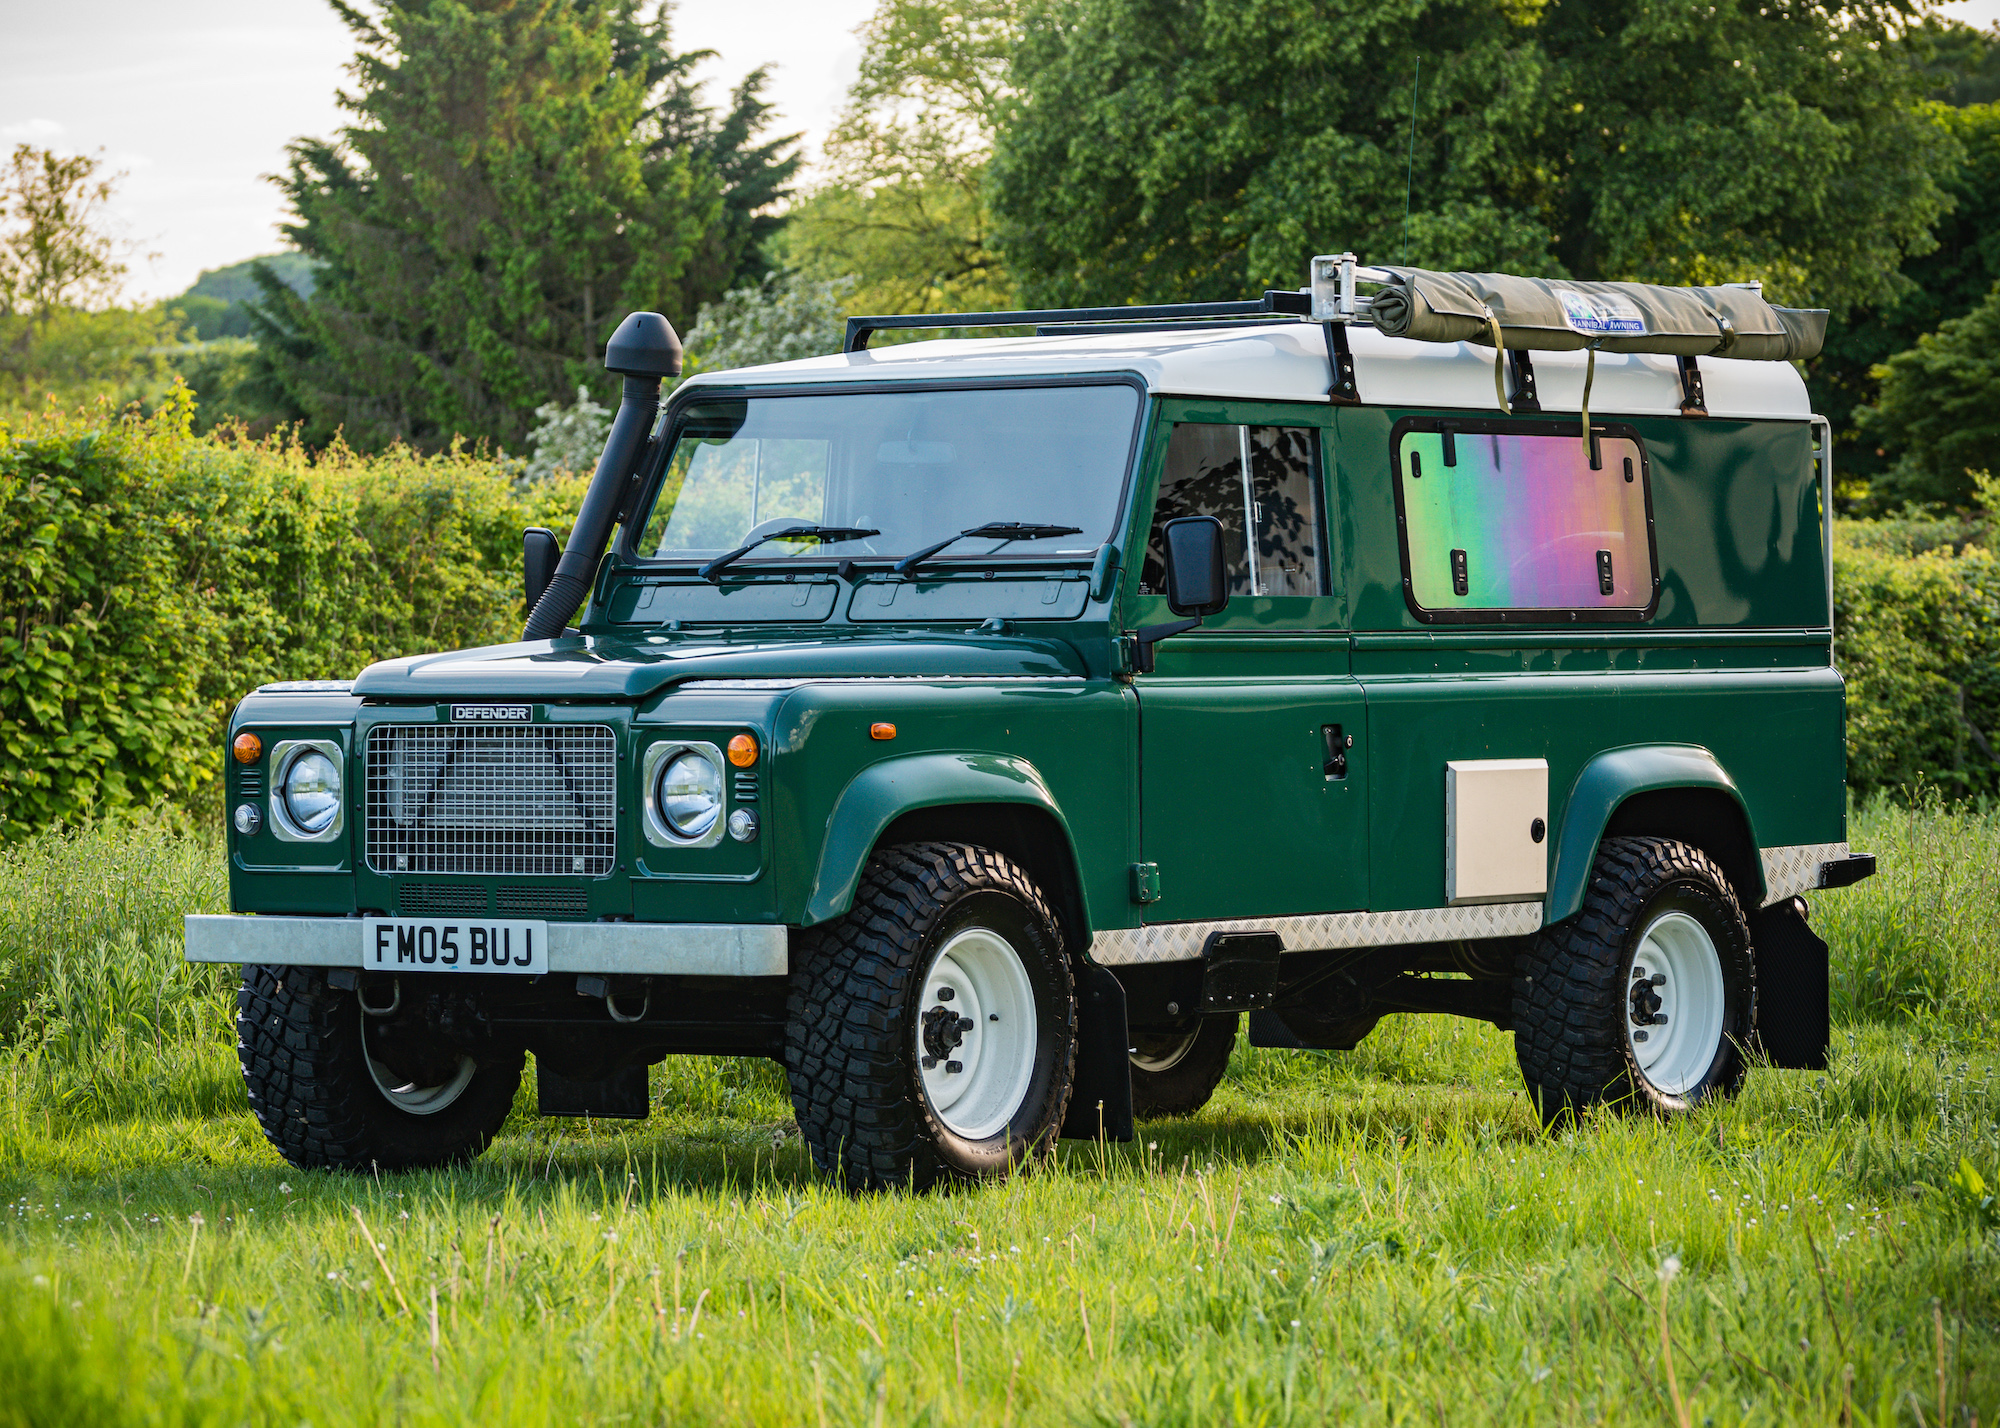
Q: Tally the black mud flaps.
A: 4